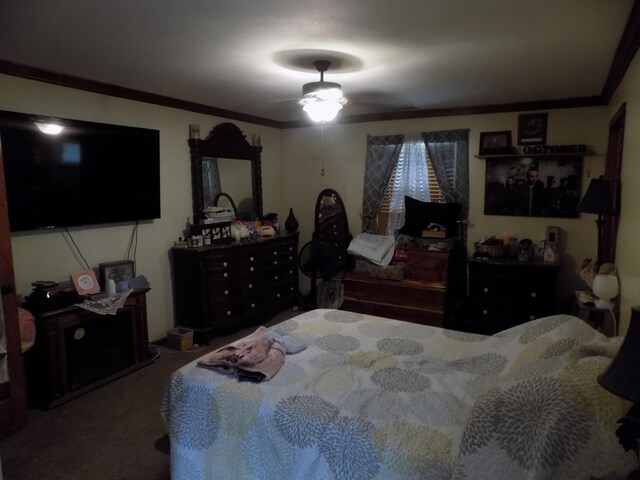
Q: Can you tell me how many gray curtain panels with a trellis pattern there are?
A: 2